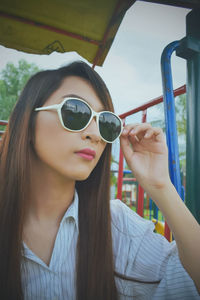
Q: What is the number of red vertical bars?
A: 3